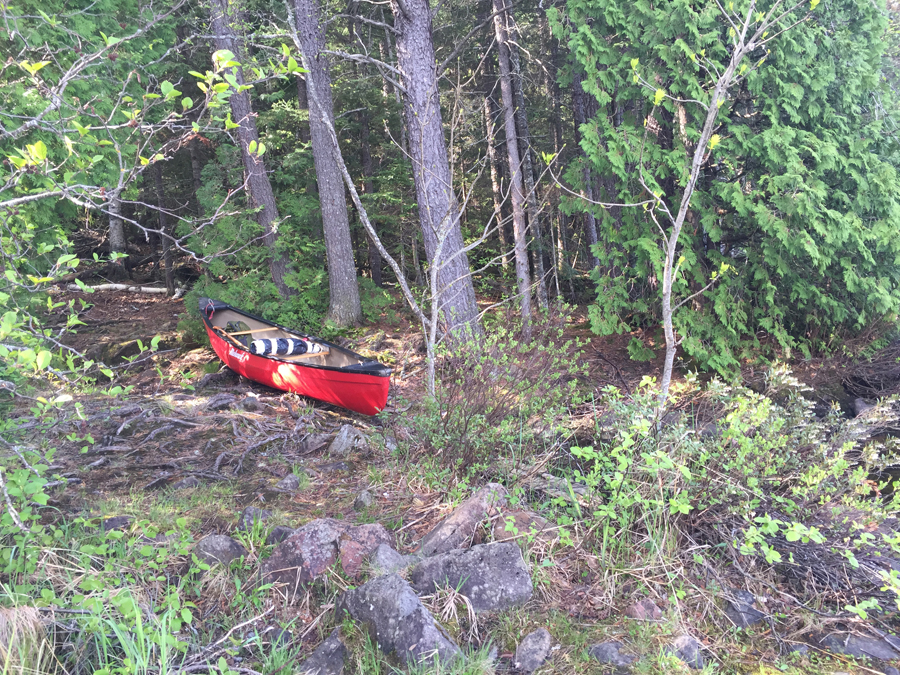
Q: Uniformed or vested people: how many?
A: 0